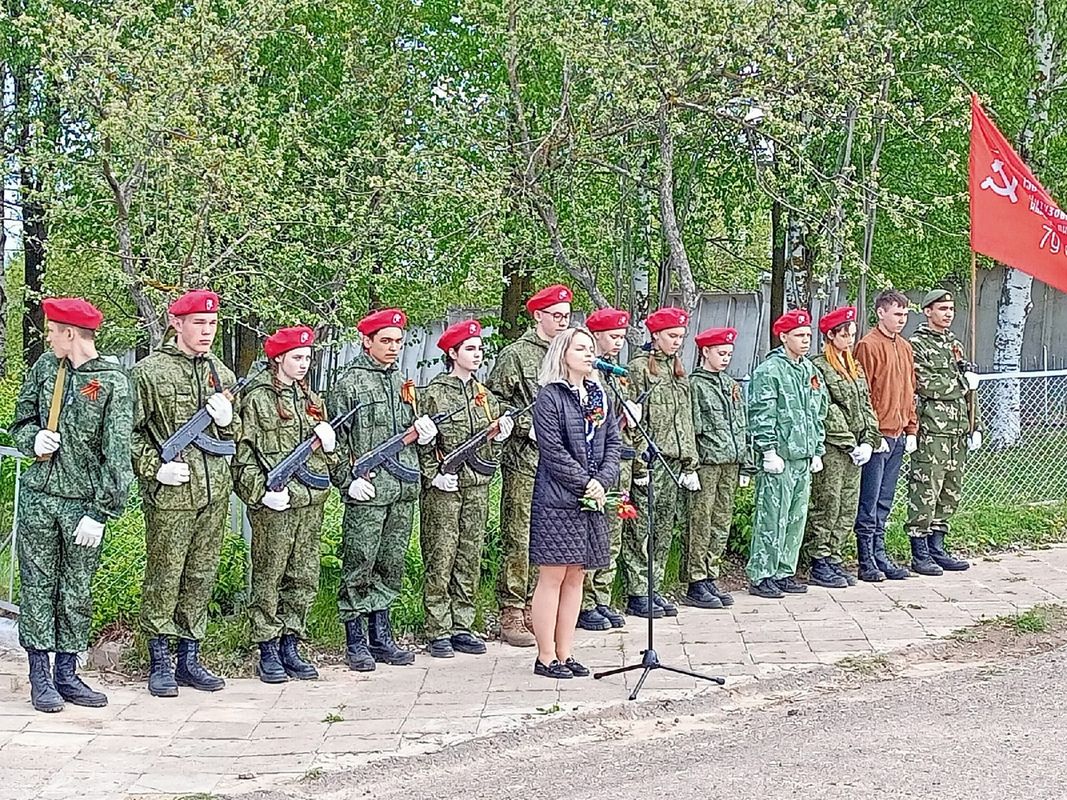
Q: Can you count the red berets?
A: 11